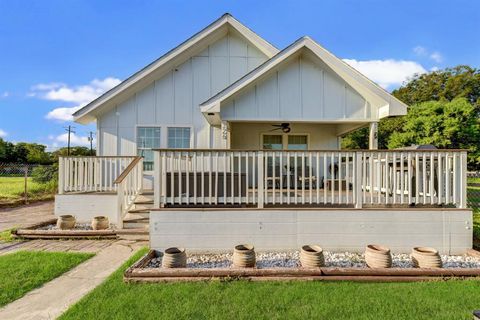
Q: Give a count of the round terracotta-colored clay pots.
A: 7